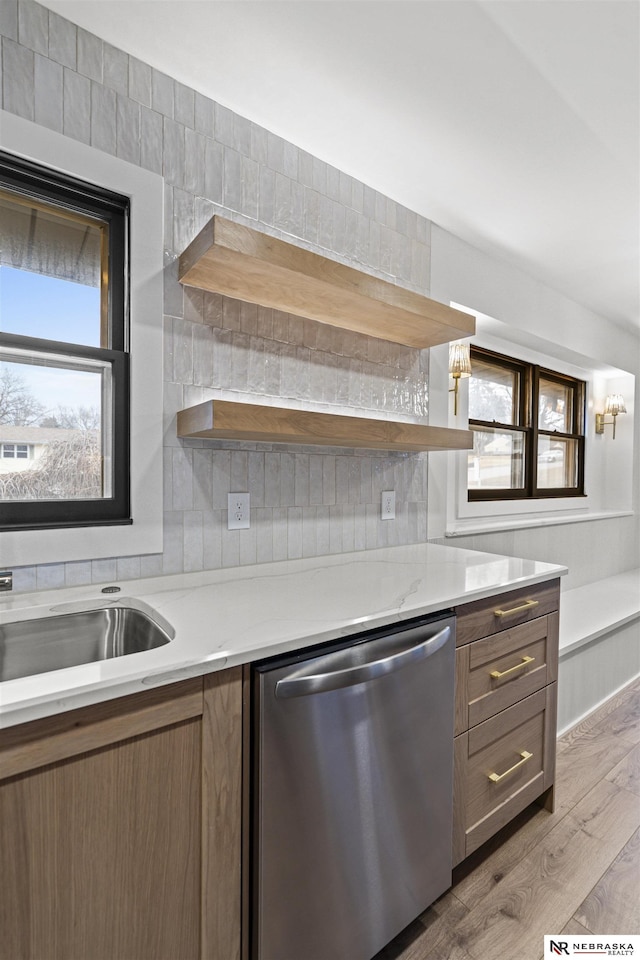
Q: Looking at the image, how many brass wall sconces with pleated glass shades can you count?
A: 2